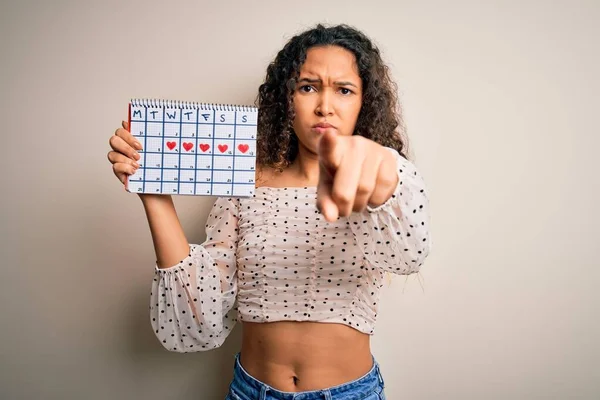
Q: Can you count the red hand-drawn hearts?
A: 5